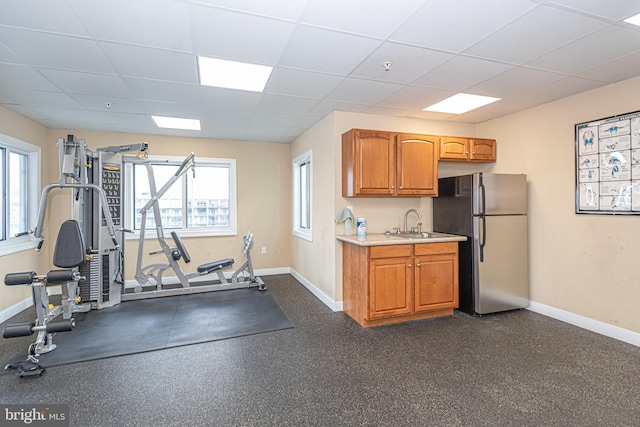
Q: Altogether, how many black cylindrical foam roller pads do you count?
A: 4